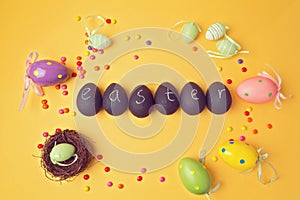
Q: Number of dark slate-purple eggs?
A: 6